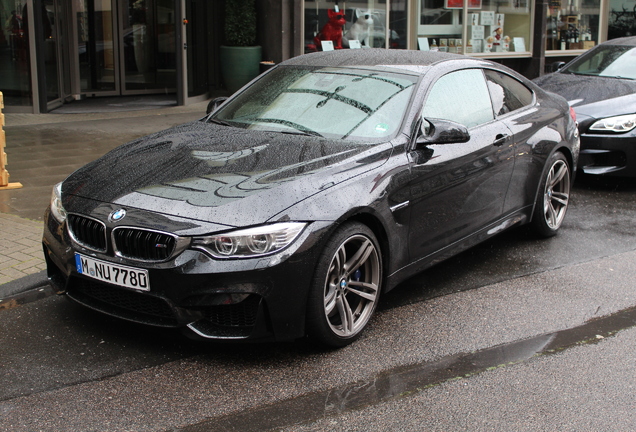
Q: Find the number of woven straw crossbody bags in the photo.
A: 0